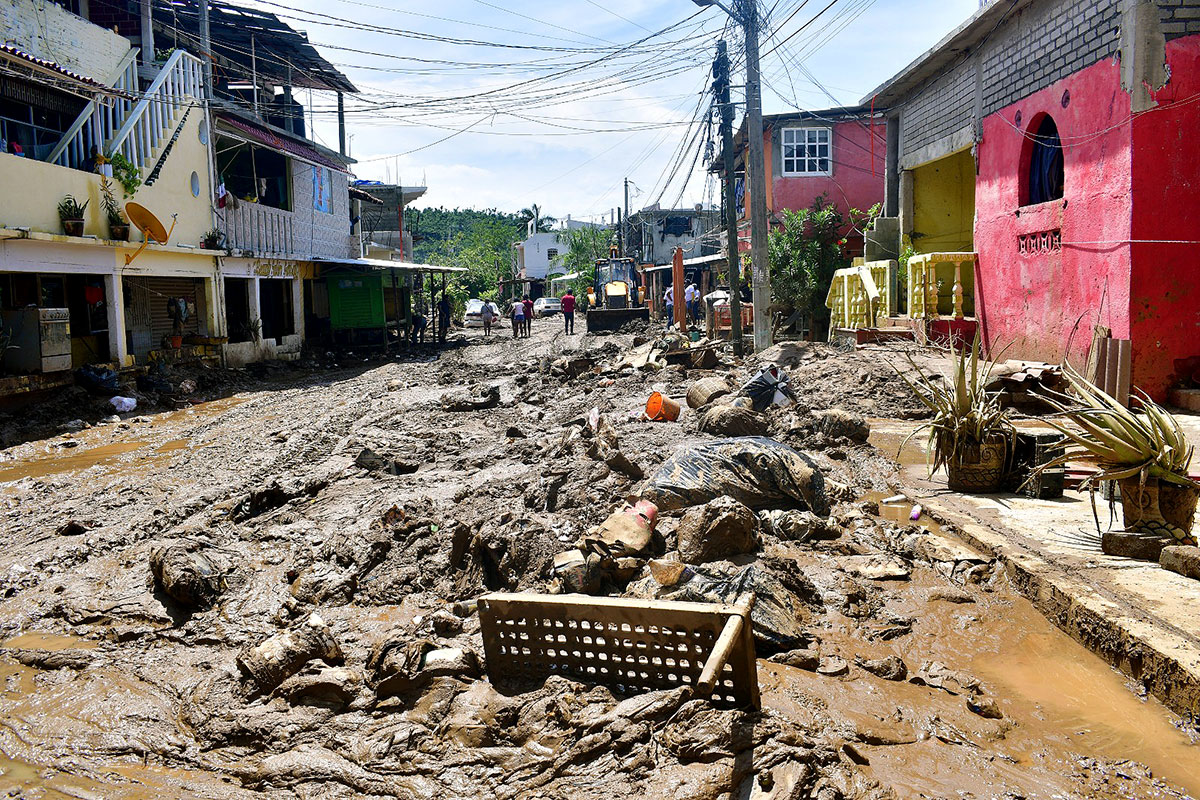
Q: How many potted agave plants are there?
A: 2